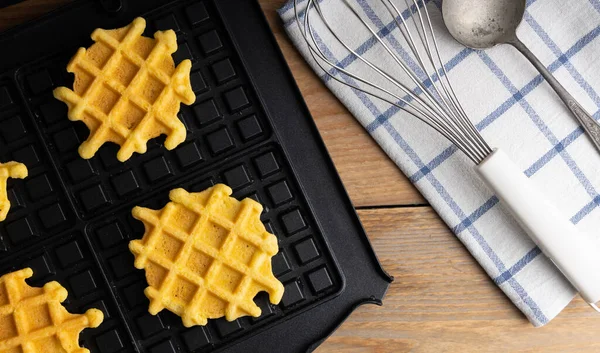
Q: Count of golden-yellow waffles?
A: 4